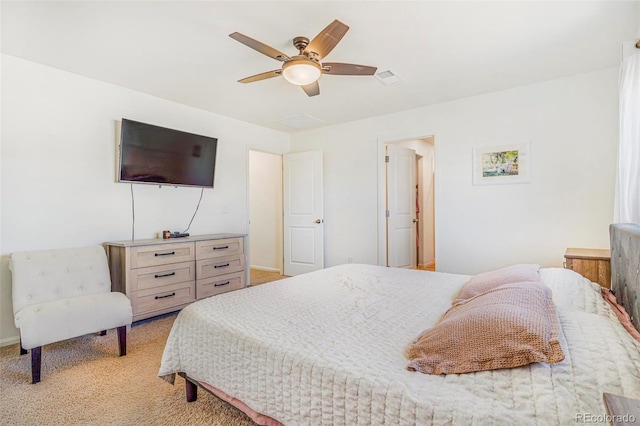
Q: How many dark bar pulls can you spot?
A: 6